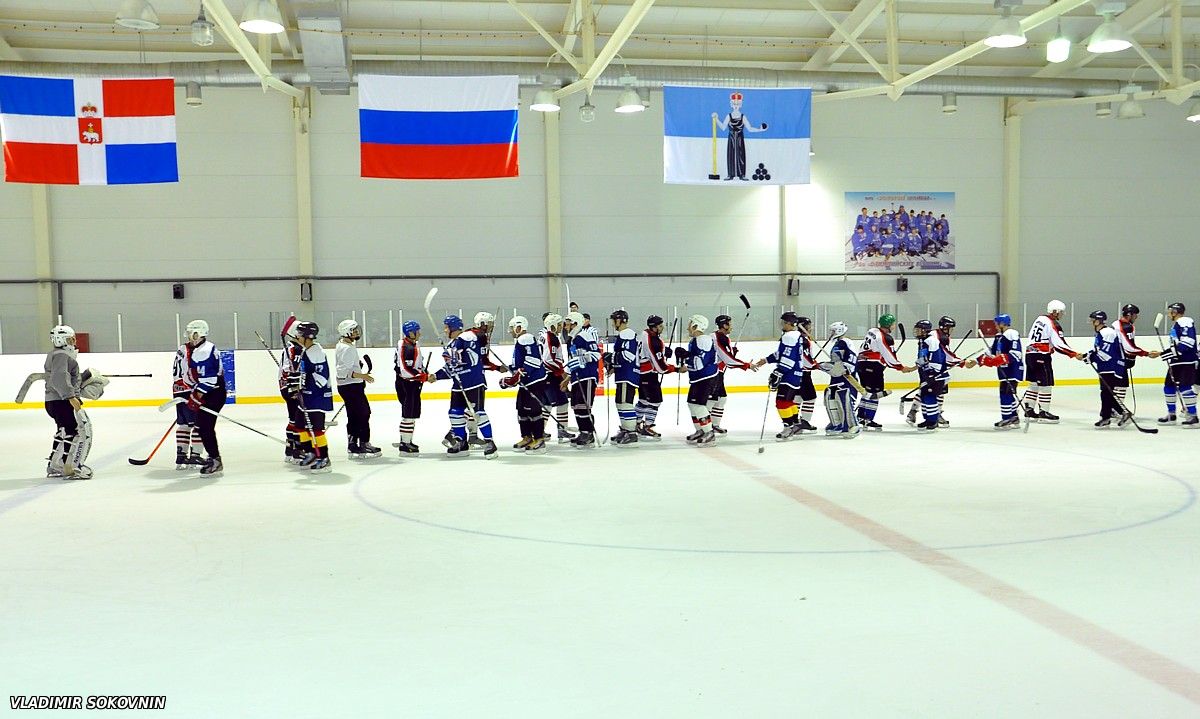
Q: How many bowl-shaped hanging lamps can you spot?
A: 8